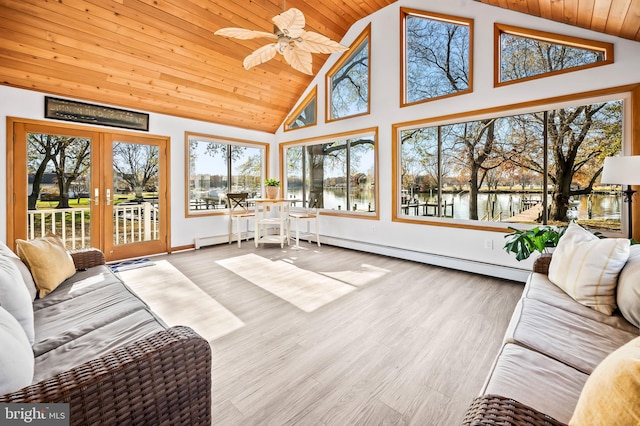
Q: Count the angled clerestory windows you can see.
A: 4